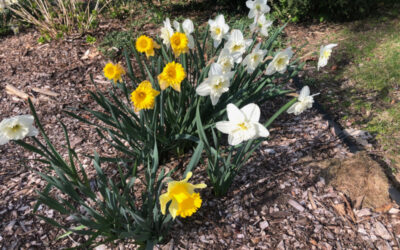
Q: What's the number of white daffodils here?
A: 14